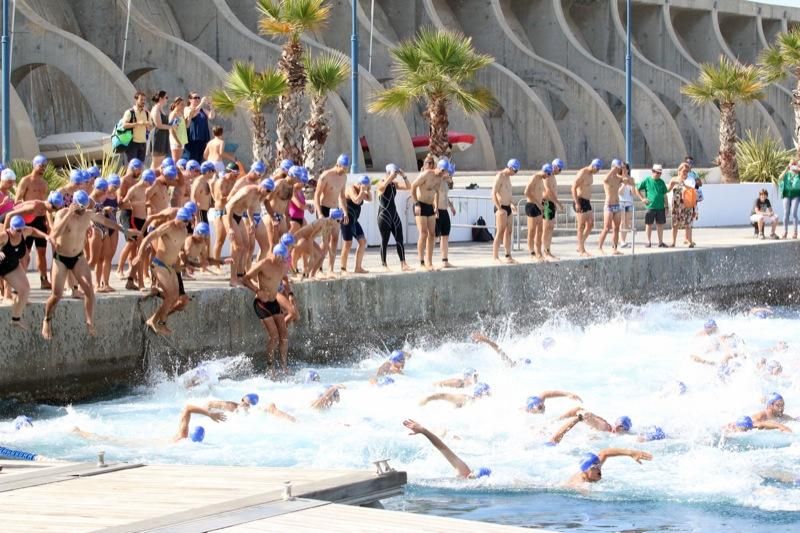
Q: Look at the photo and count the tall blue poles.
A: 3